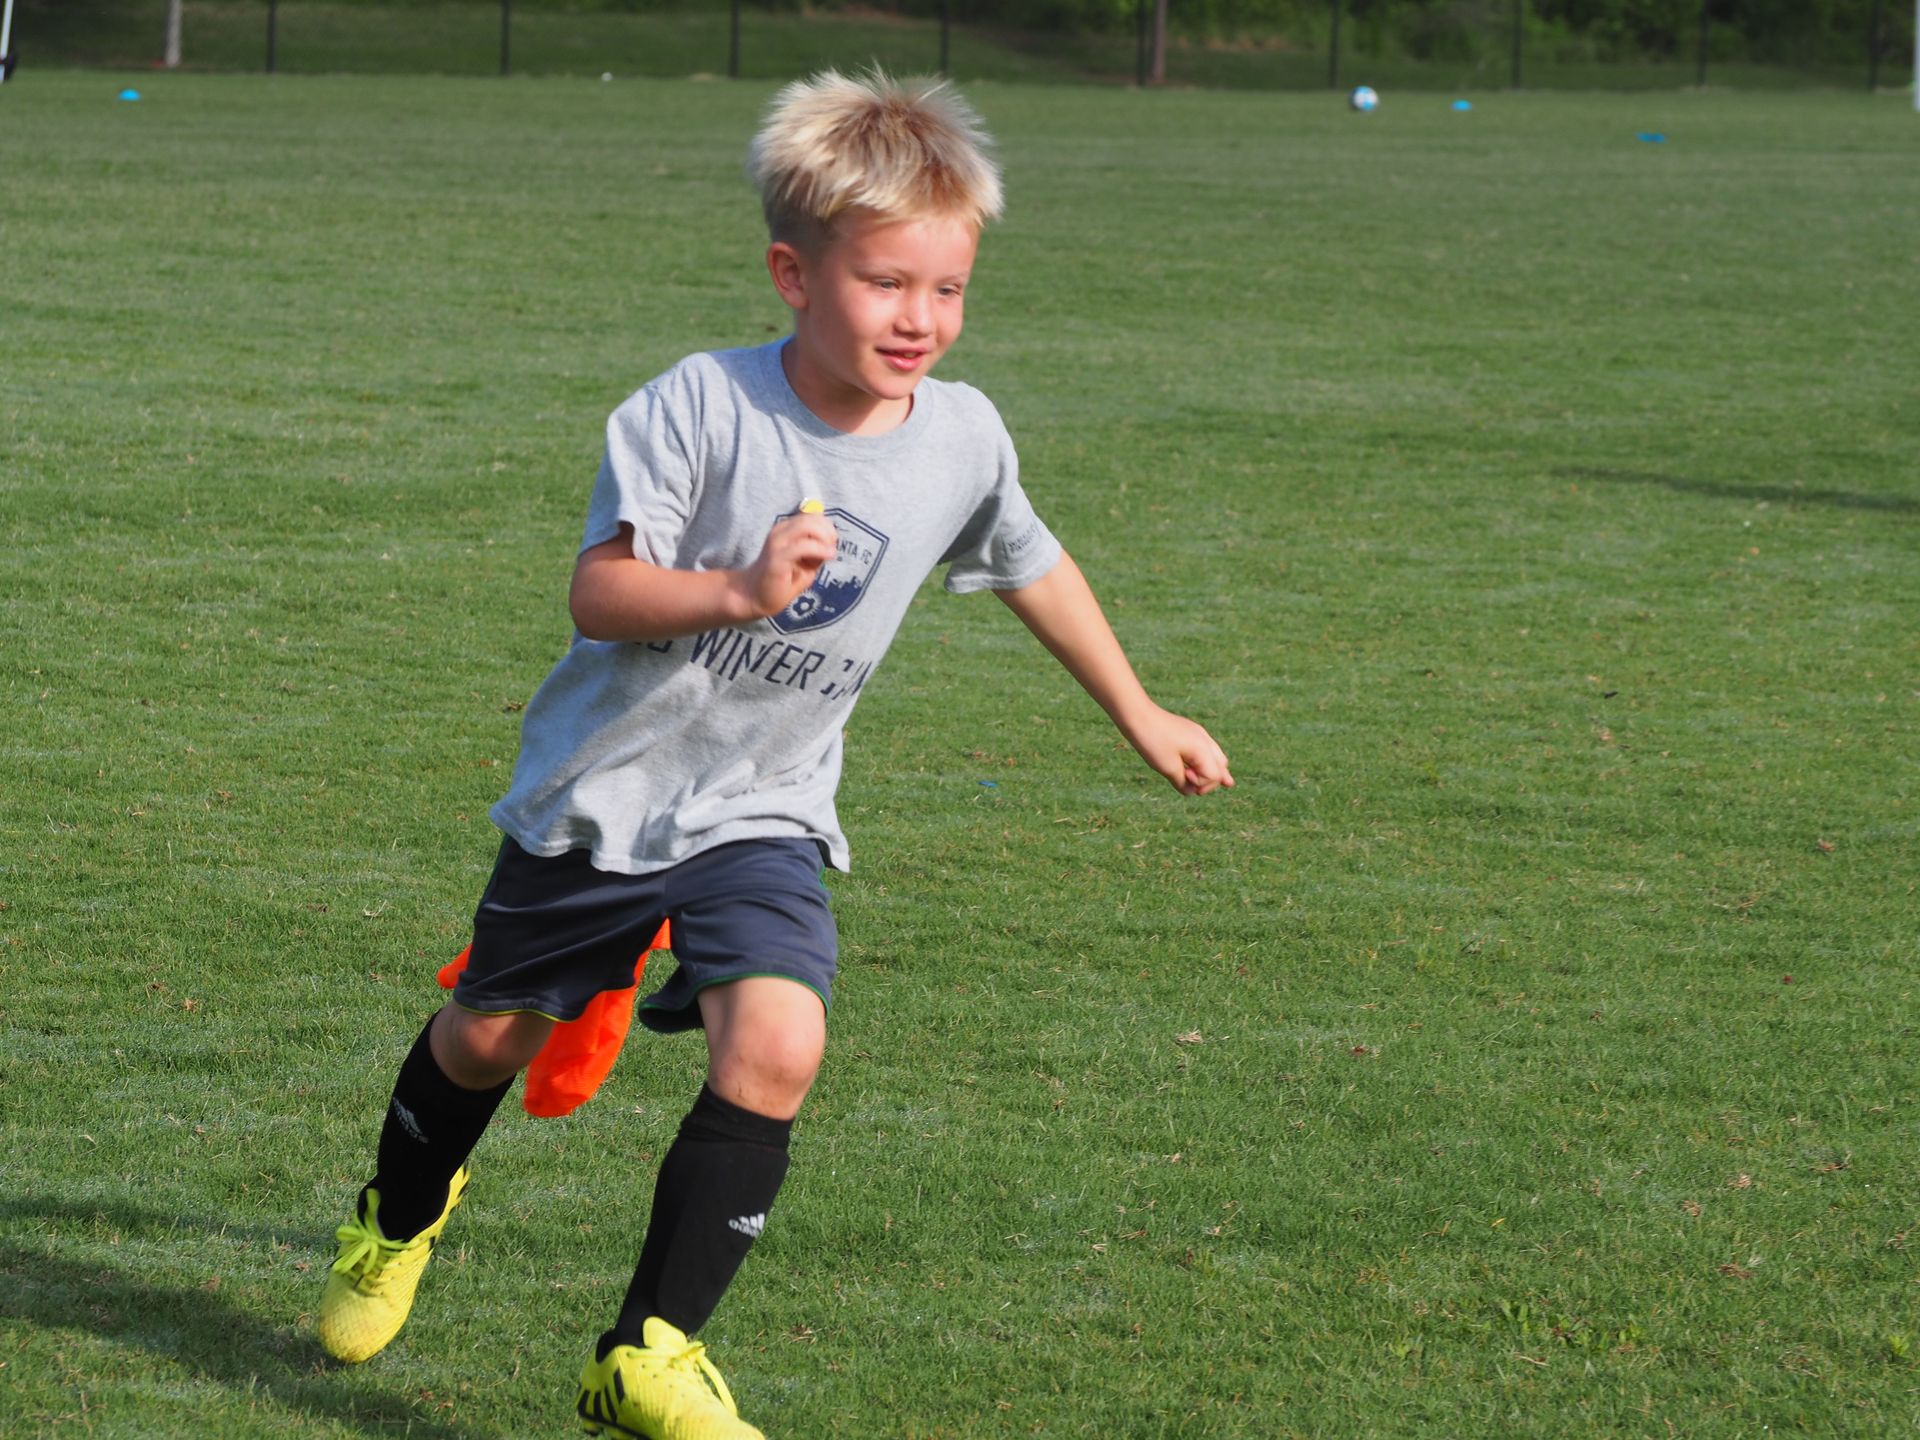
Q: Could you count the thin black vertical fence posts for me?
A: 9